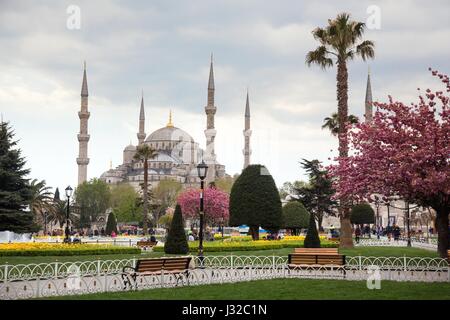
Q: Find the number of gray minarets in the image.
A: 5